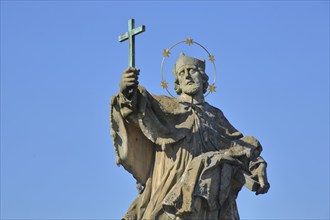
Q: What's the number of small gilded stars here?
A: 5